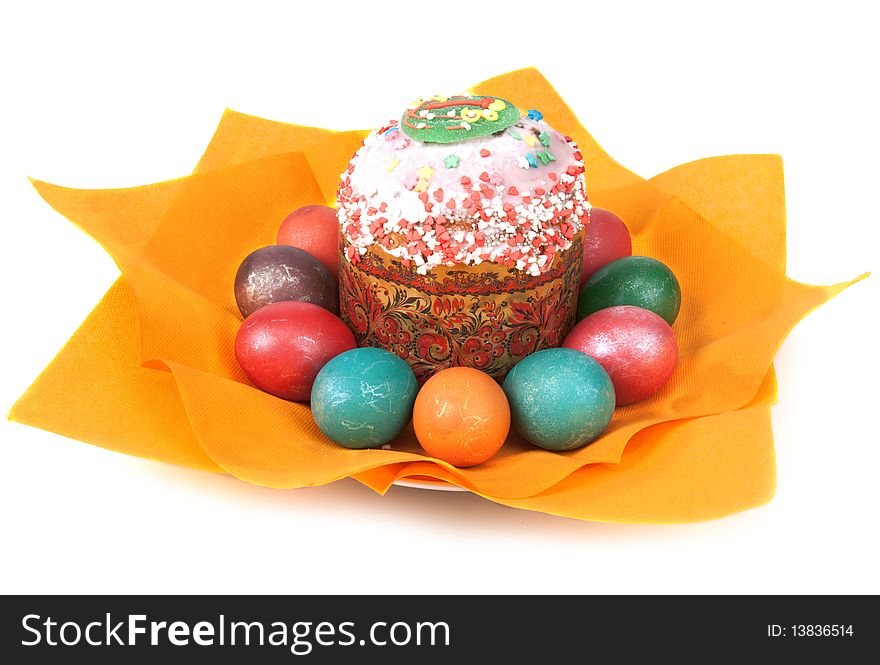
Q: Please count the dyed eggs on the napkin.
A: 9